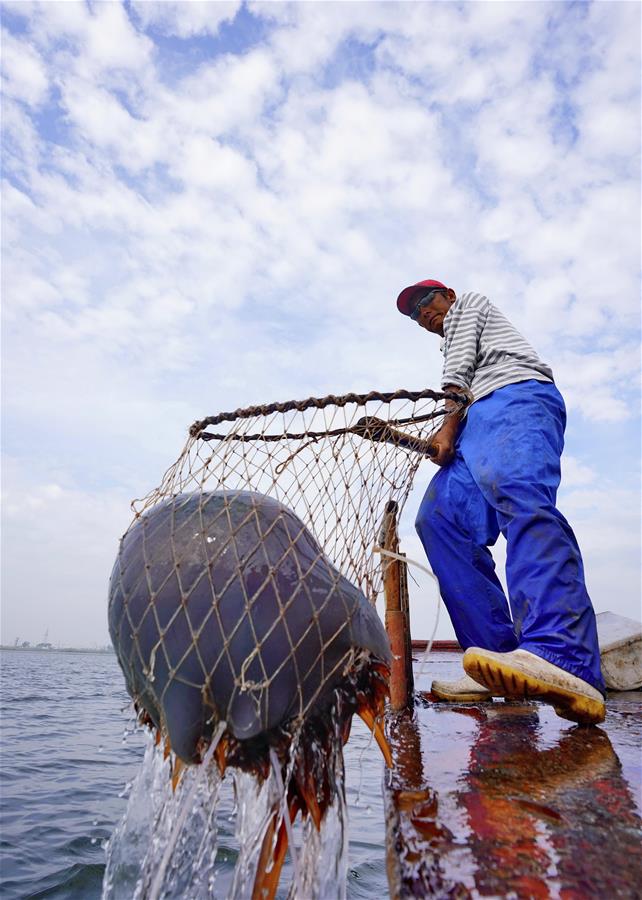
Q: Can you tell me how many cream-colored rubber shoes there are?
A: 2